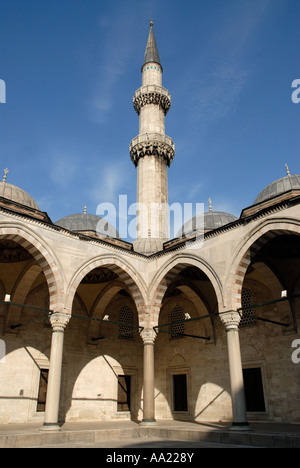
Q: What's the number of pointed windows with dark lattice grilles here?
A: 3